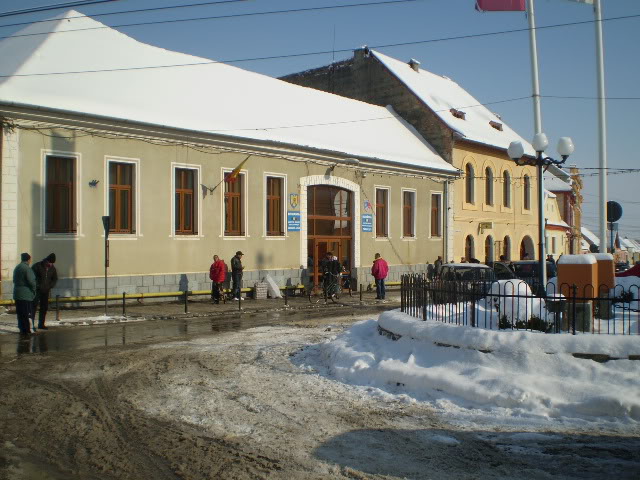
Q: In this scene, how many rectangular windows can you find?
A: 8